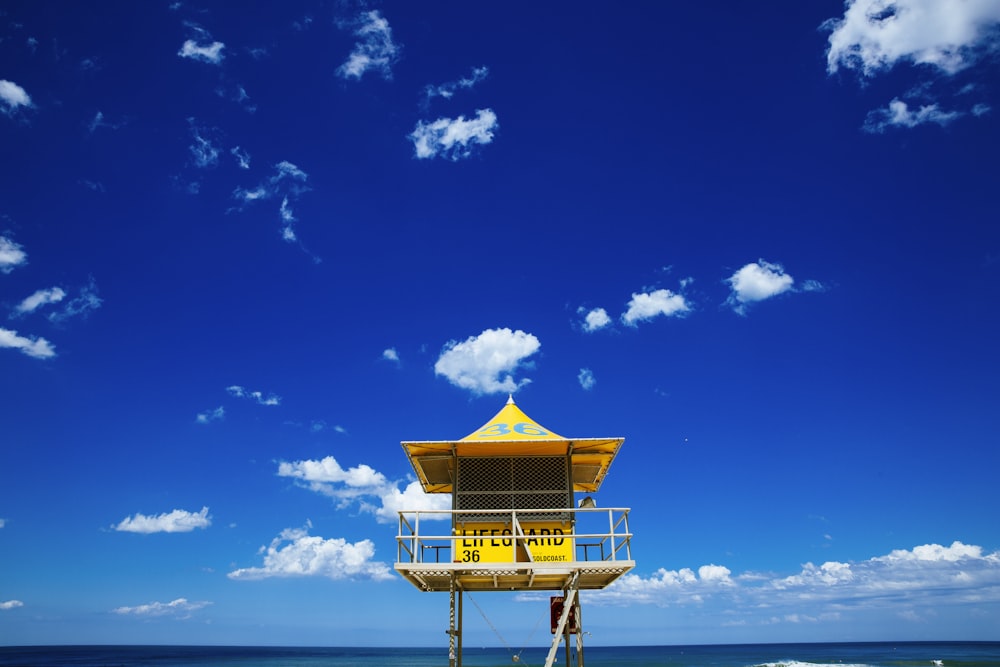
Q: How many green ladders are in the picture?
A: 0